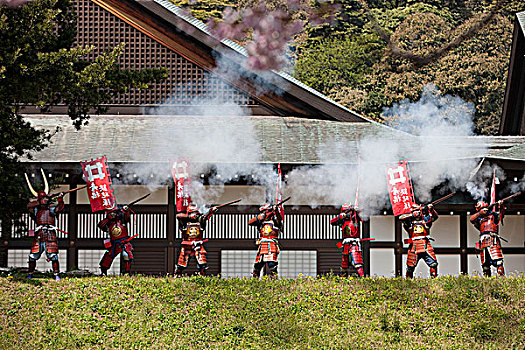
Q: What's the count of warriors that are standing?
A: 7